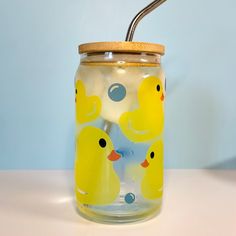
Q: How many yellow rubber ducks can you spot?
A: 4